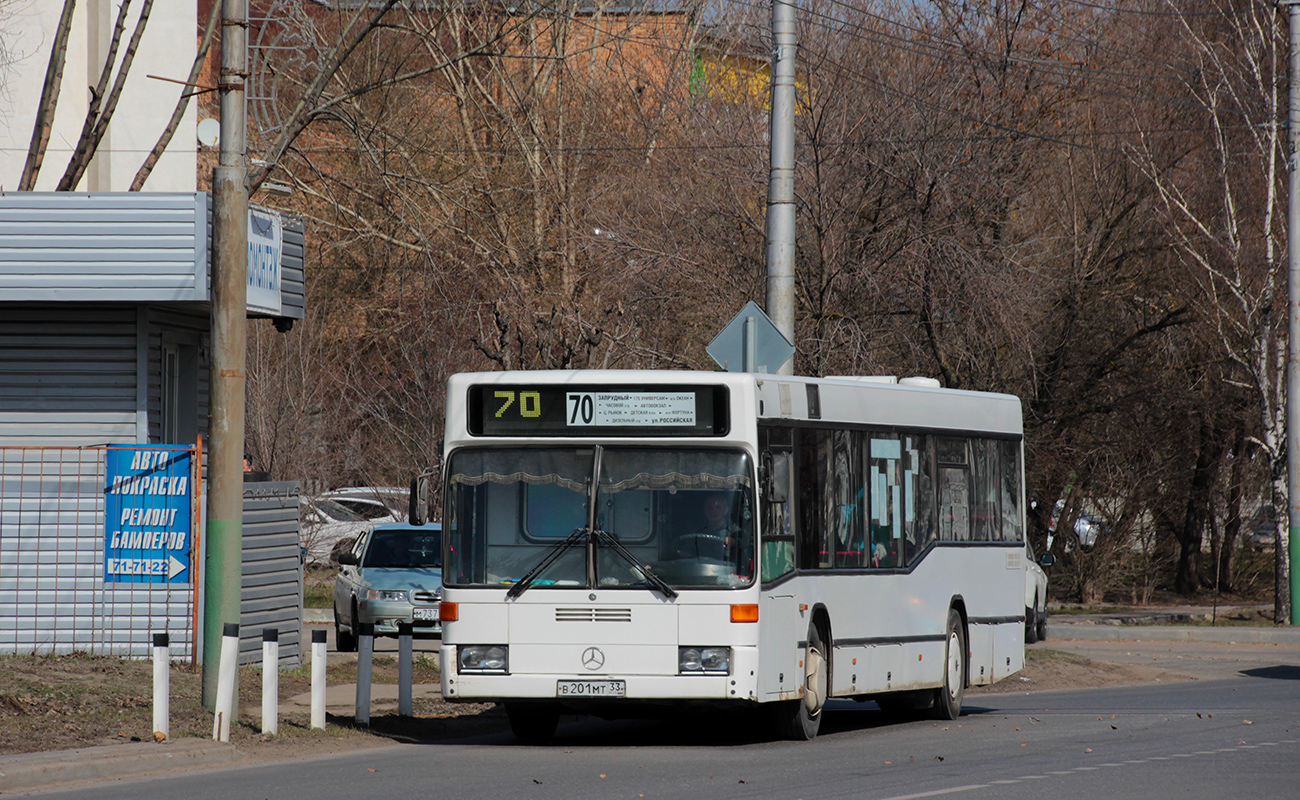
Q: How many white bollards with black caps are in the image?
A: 6